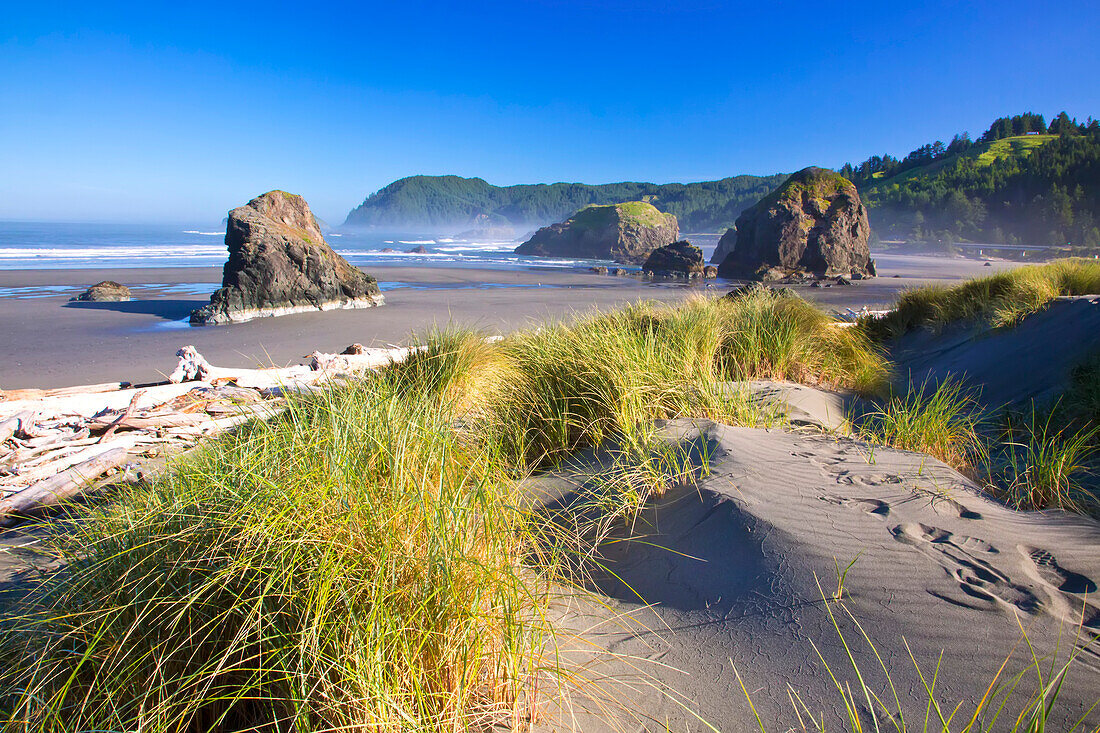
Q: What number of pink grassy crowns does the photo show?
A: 0